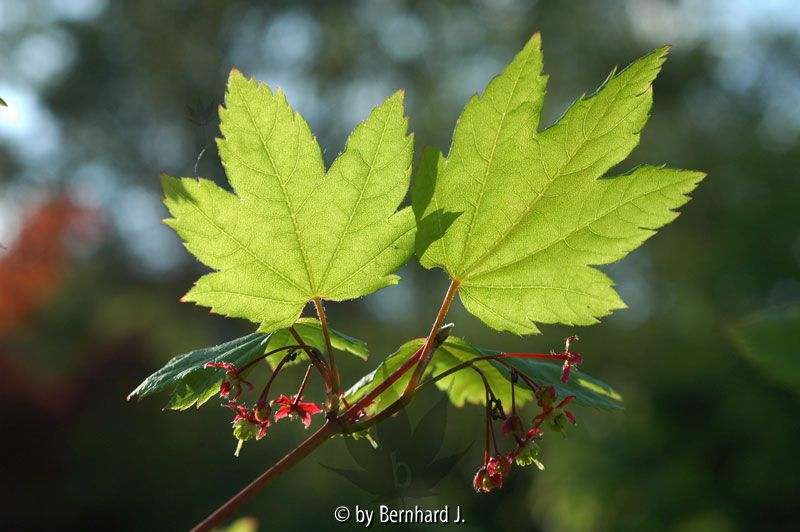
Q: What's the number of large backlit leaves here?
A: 2